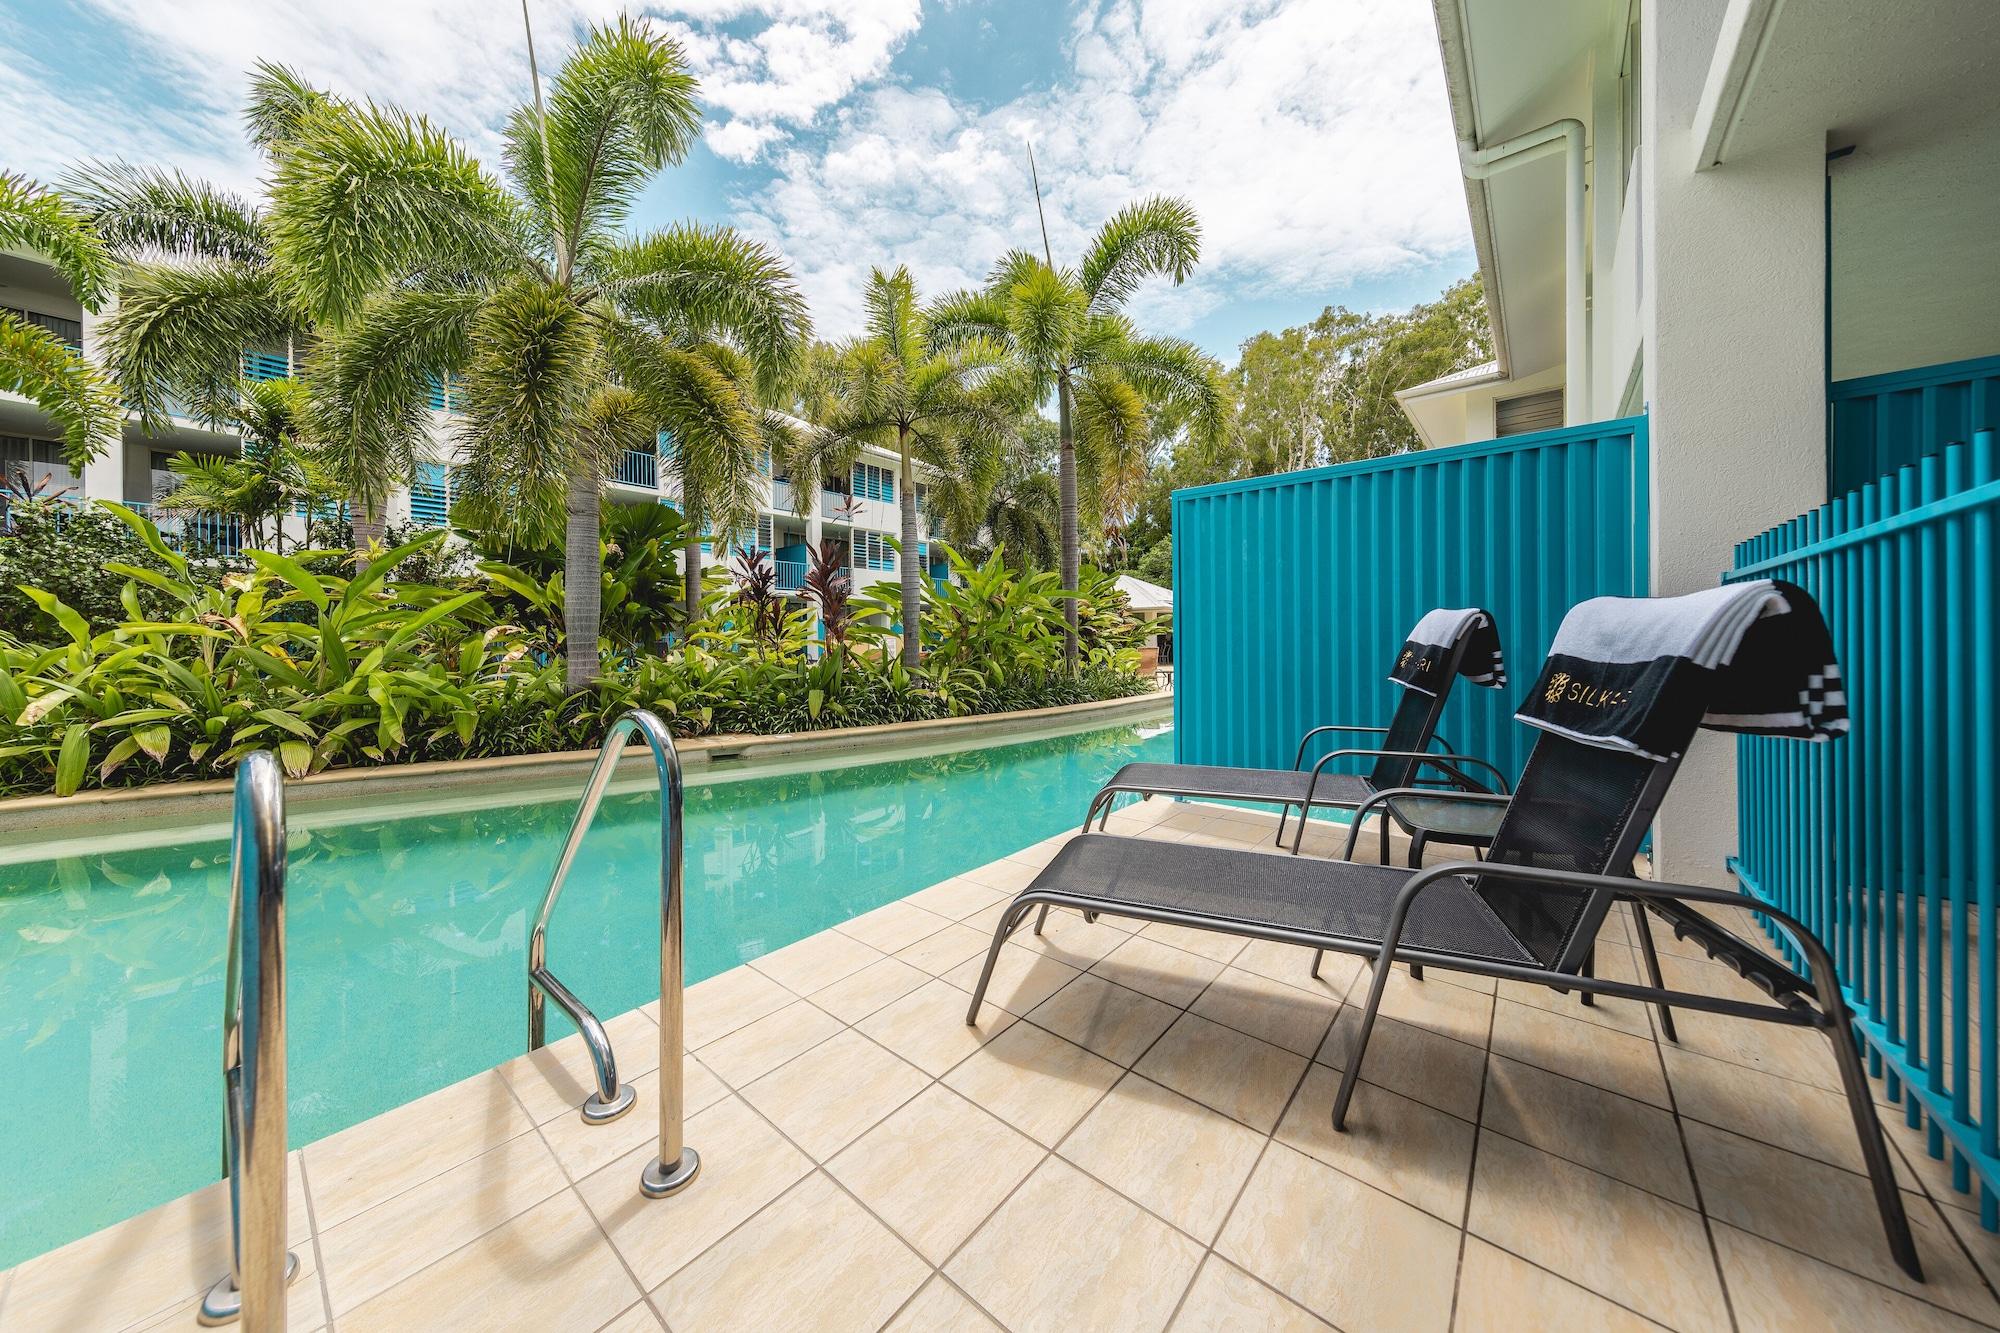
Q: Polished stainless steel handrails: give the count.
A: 2